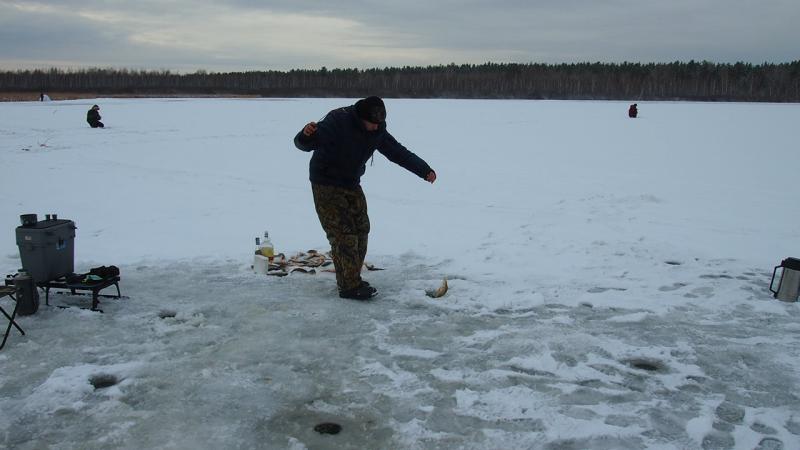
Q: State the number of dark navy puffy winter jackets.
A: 1